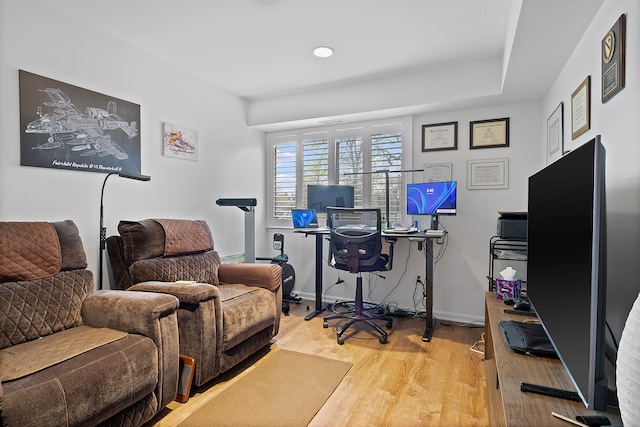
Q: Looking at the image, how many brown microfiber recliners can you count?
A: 2